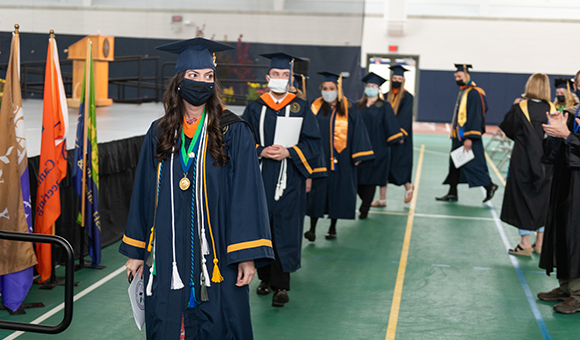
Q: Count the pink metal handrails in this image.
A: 0